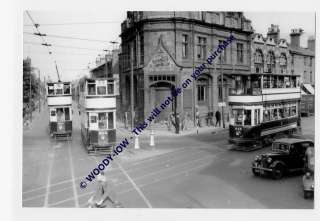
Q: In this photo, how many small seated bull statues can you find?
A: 0